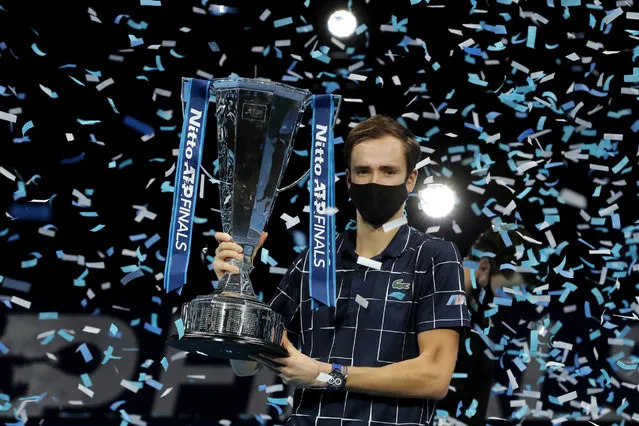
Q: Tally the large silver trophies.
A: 1